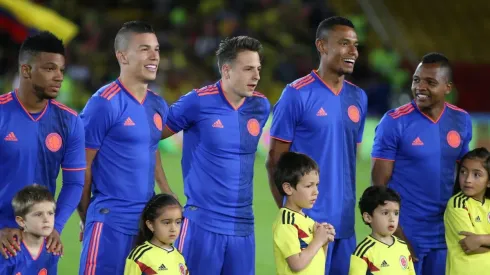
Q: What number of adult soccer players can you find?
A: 5